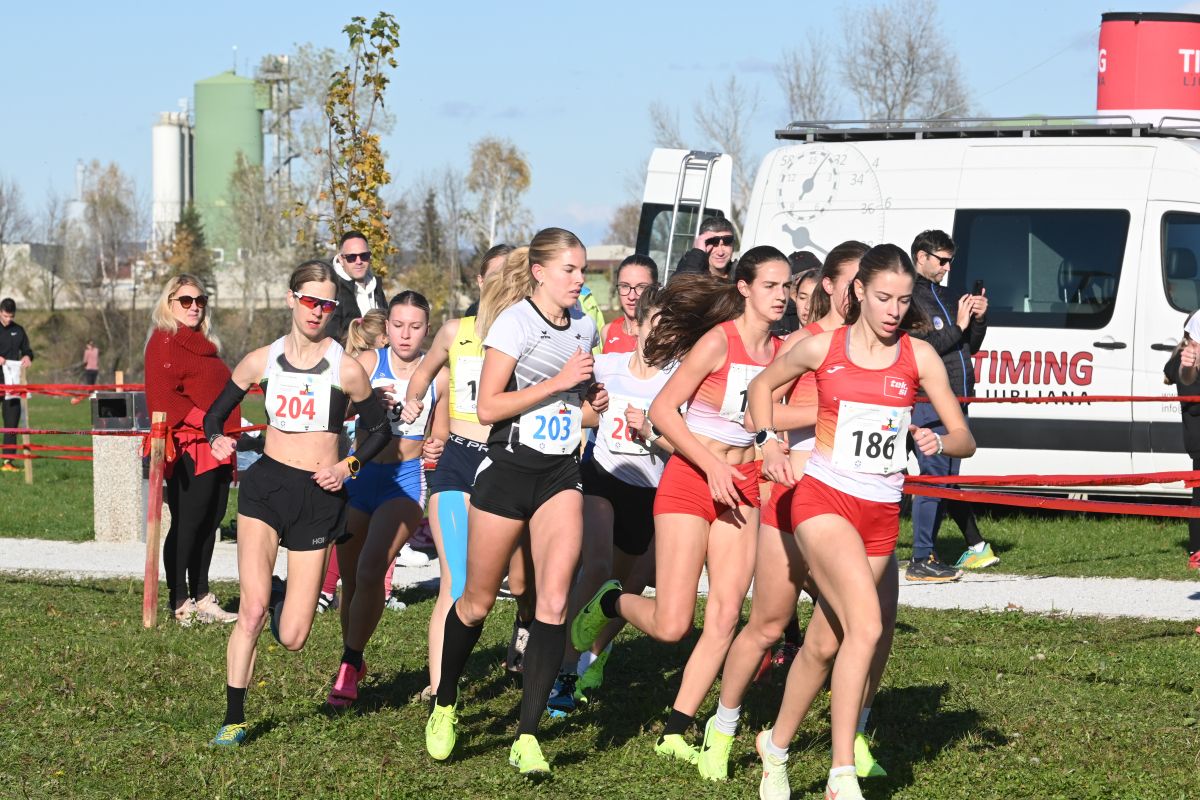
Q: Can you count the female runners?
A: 10